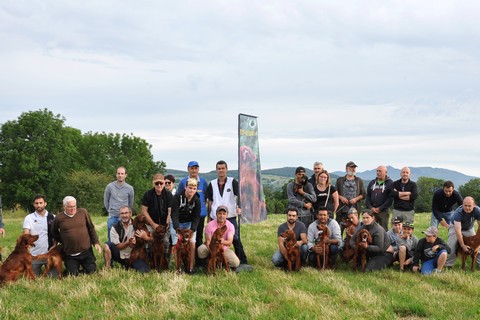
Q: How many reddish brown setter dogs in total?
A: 11